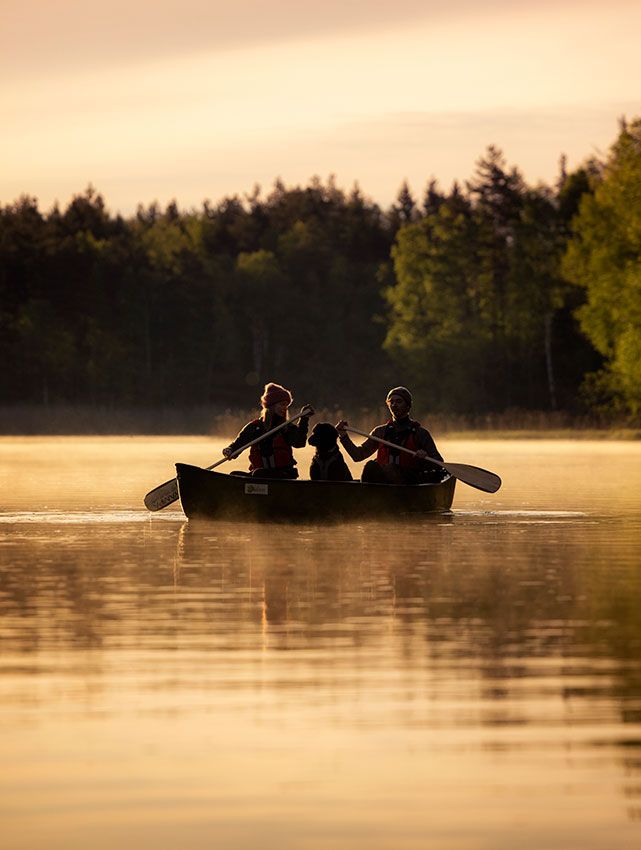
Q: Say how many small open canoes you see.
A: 1